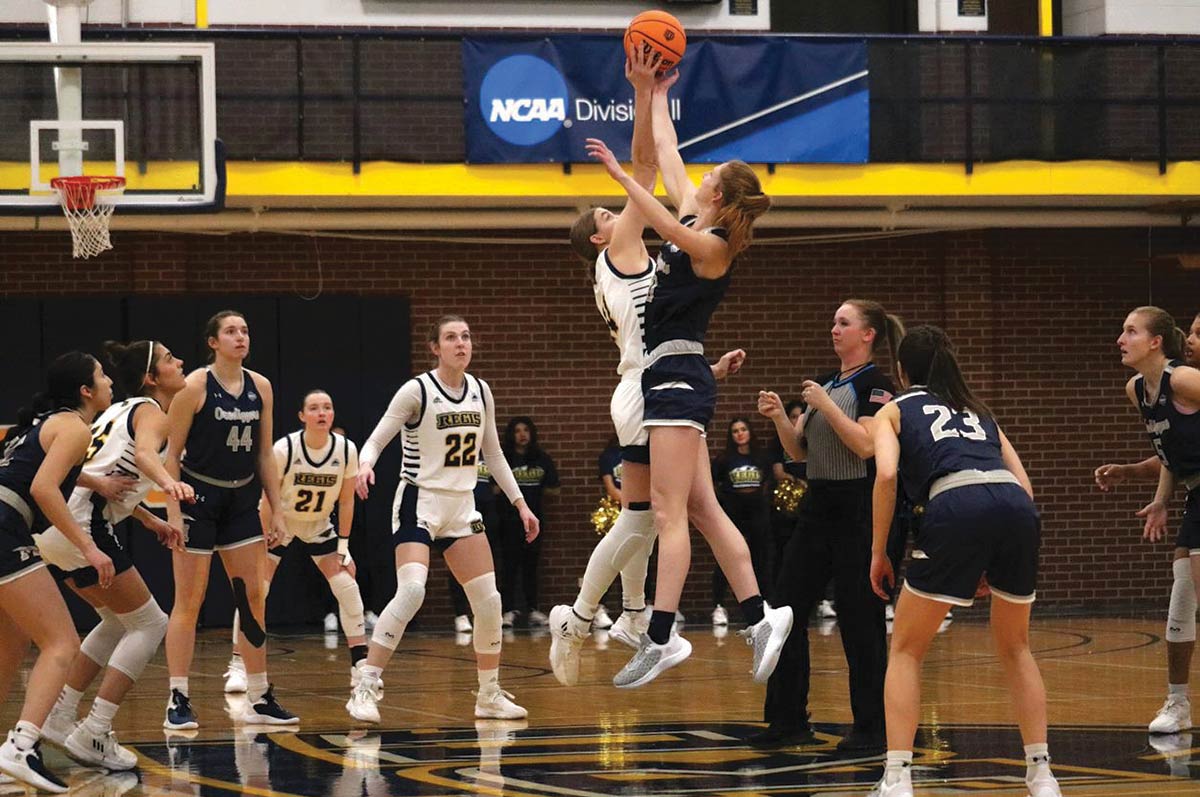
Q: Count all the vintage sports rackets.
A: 0